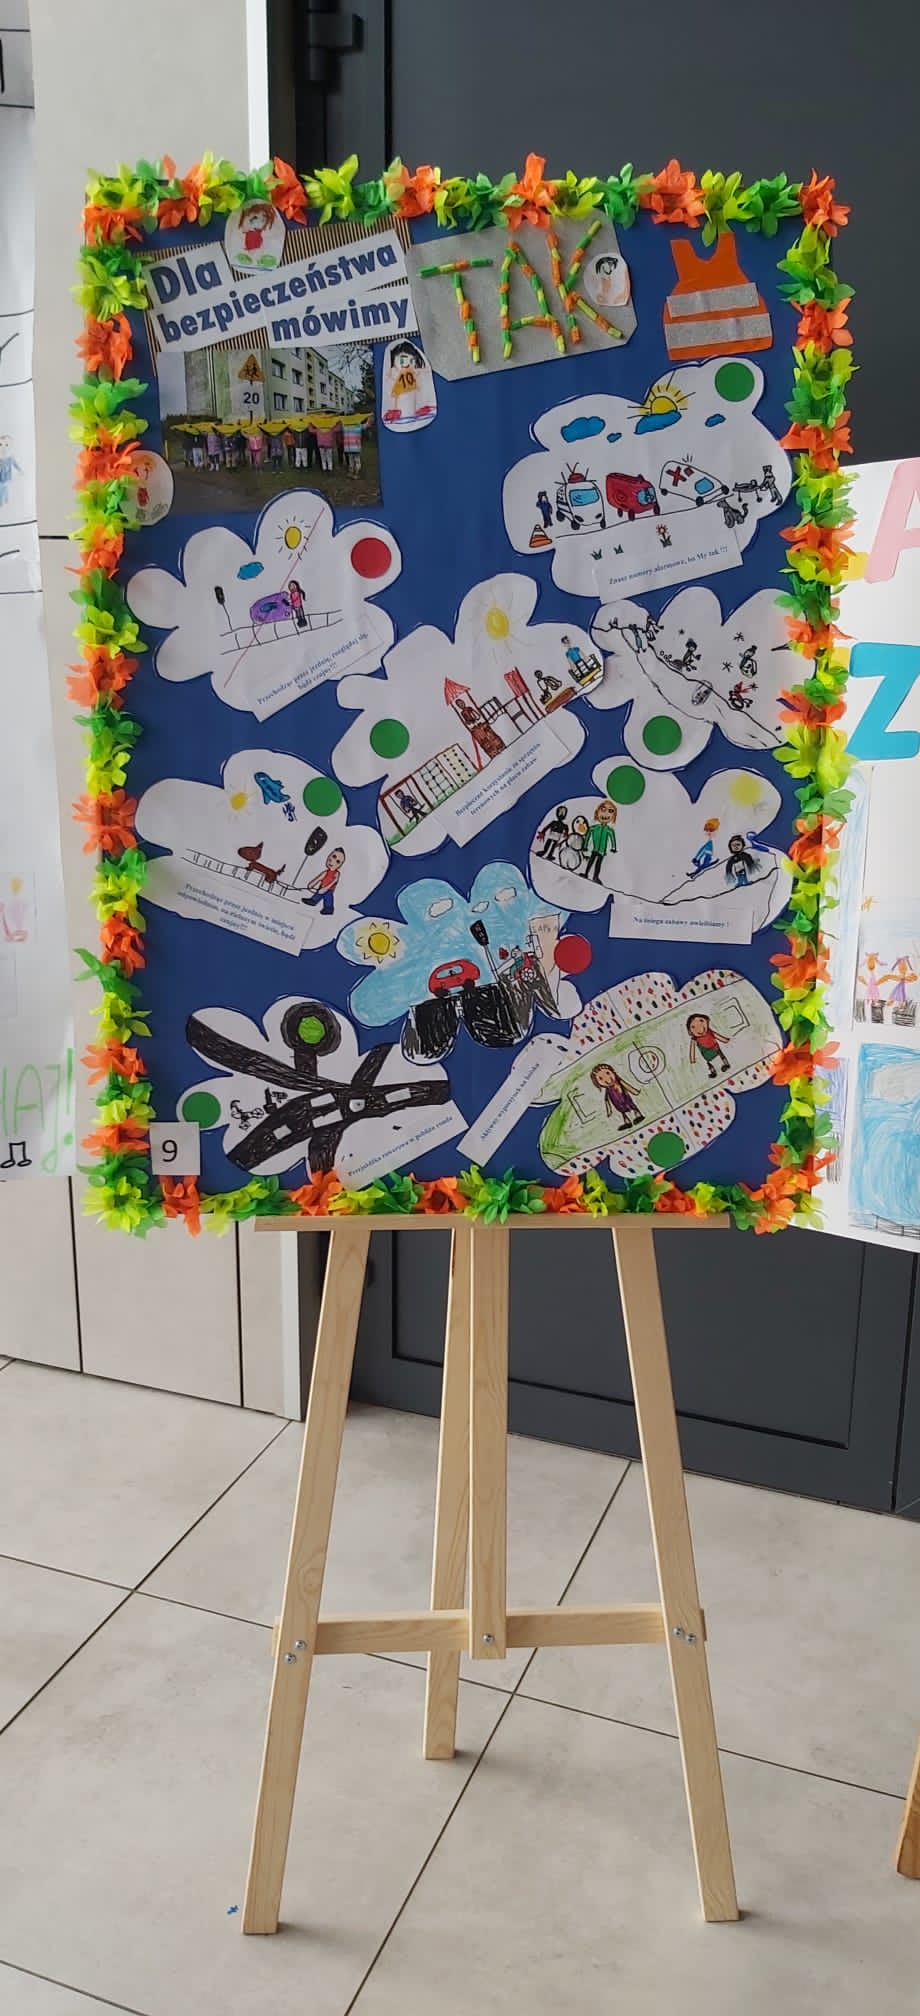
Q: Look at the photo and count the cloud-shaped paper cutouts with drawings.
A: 9